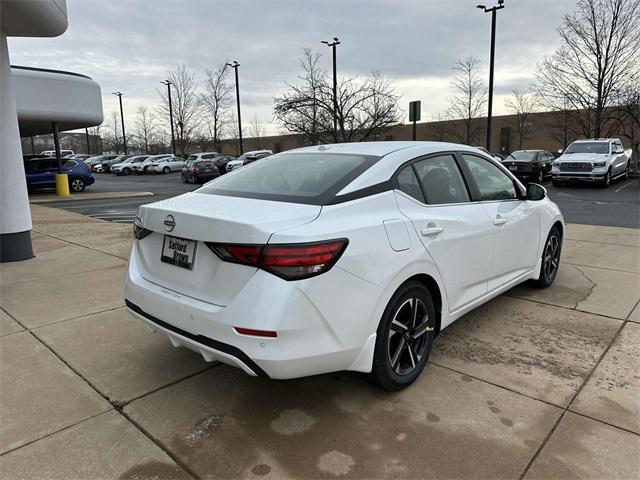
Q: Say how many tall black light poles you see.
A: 5